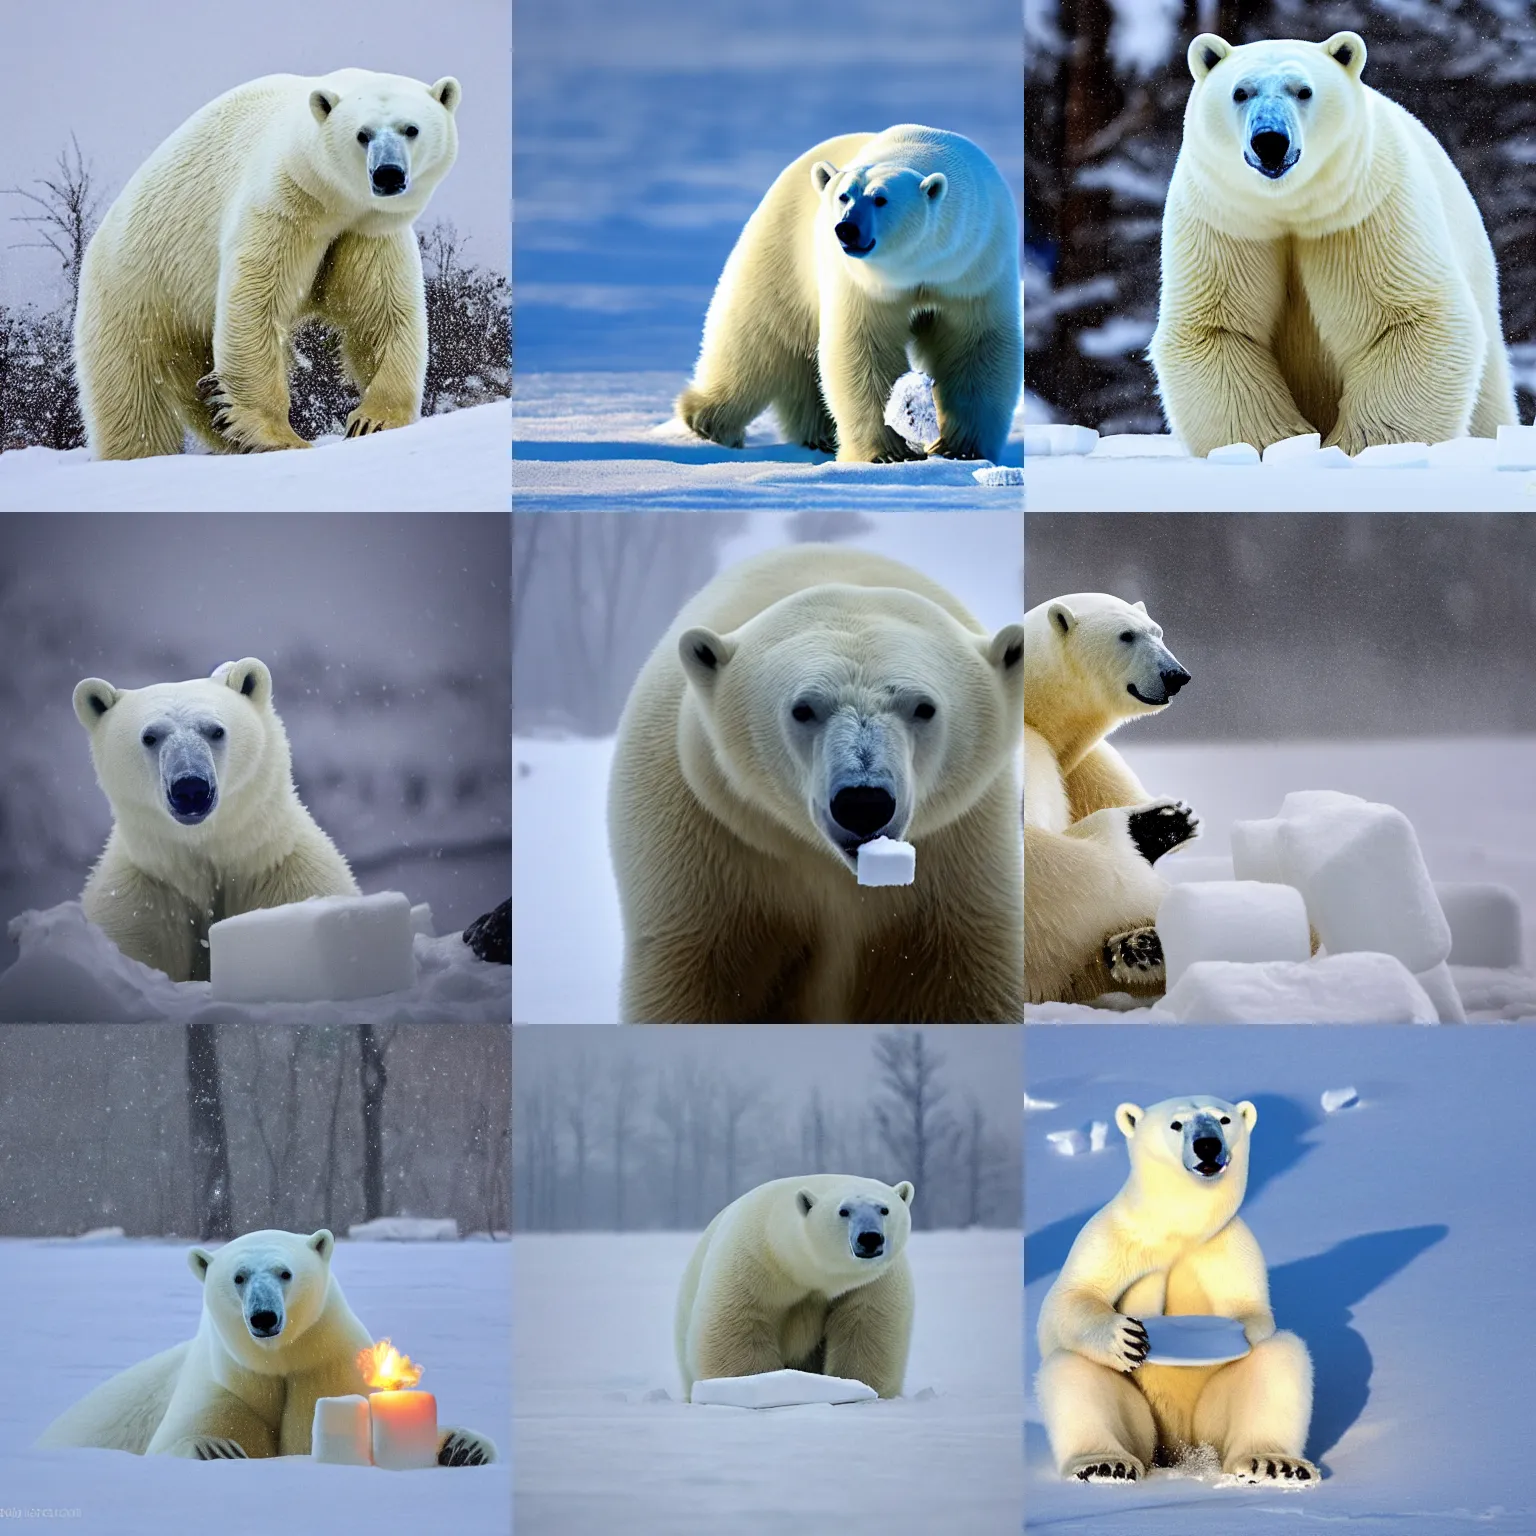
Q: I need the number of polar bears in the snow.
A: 9